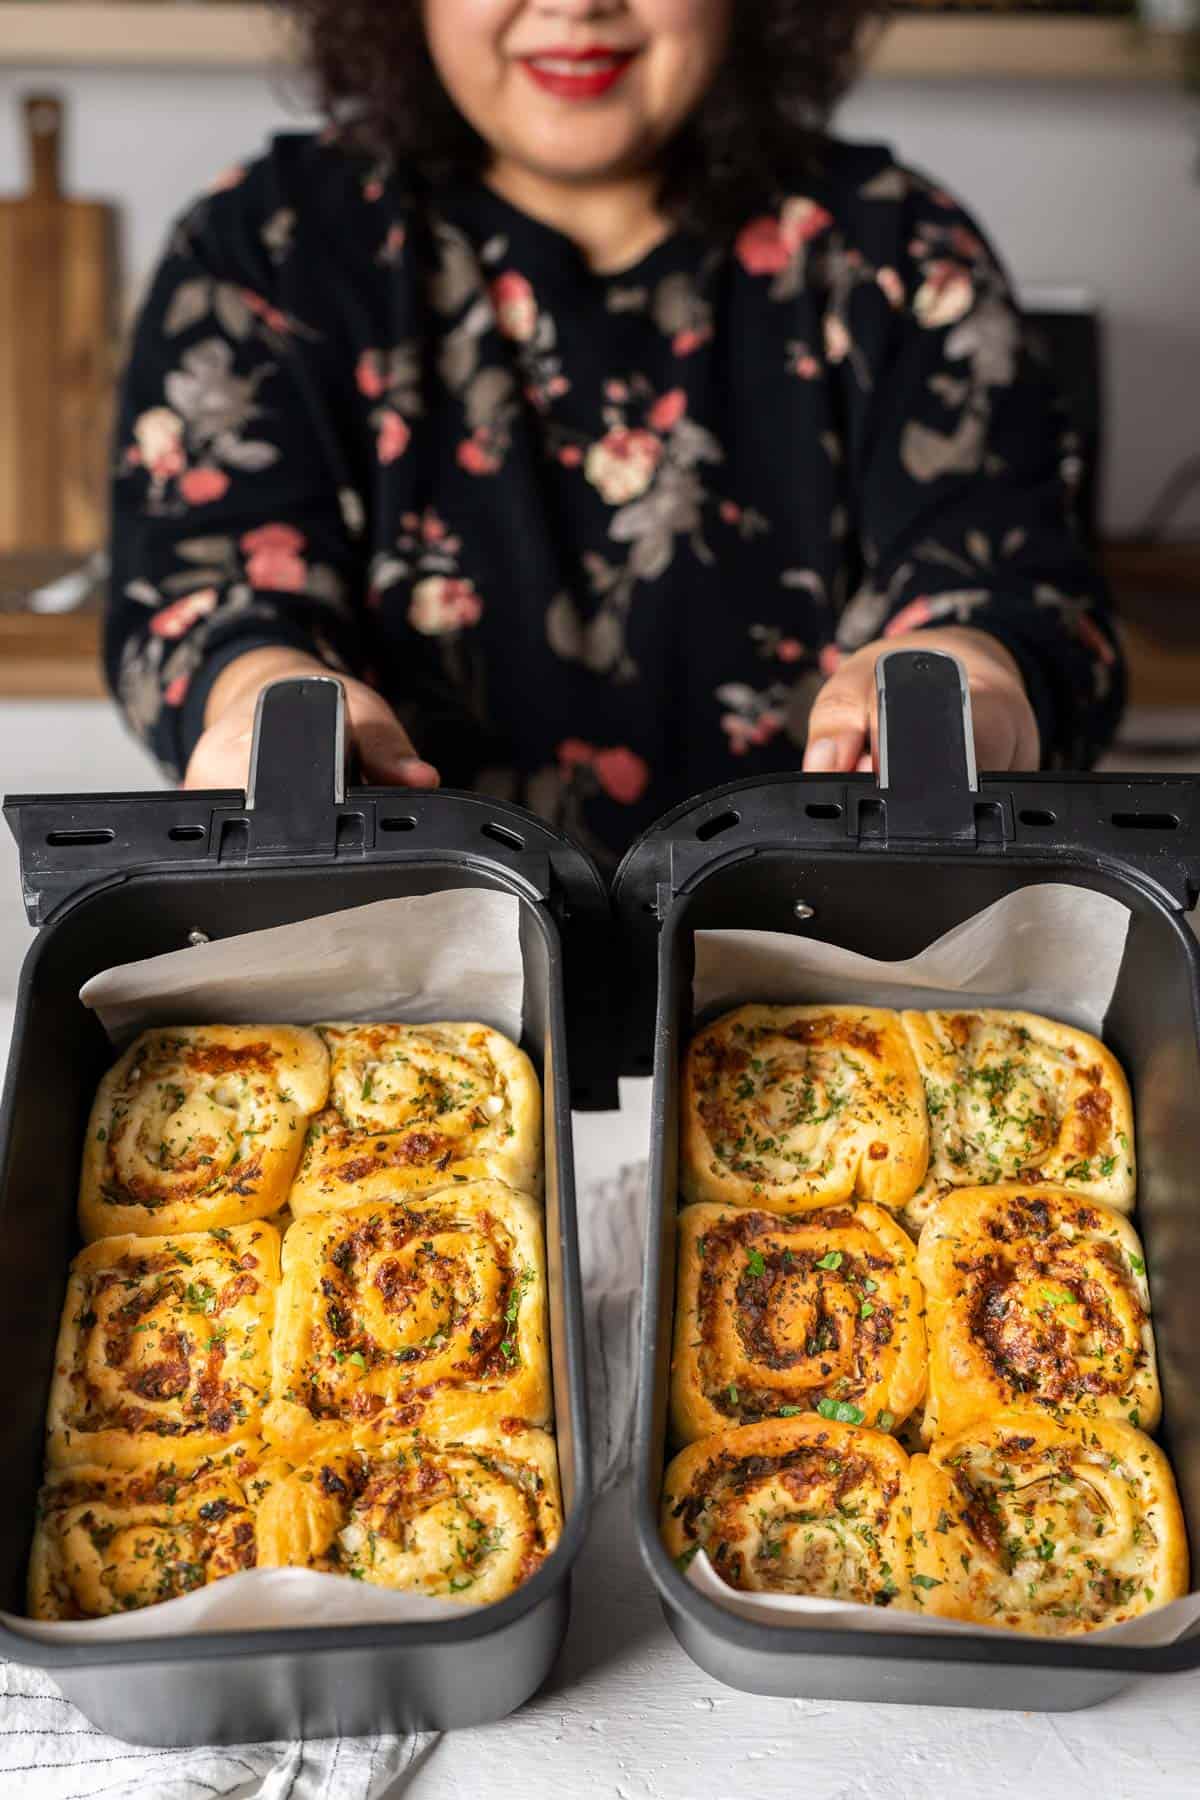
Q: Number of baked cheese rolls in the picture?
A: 12